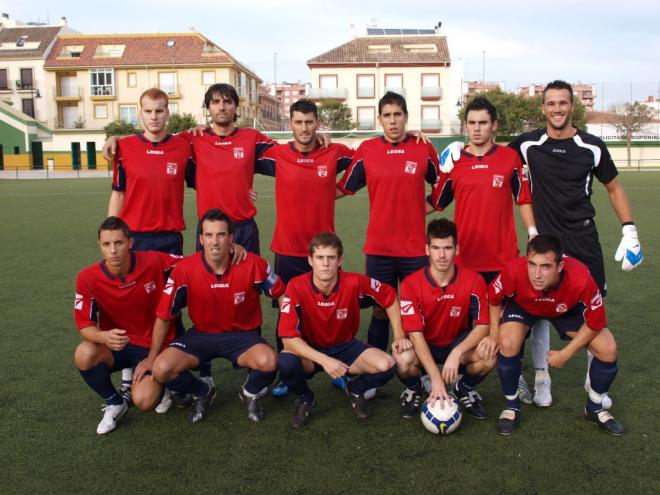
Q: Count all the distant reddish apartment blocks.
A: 3